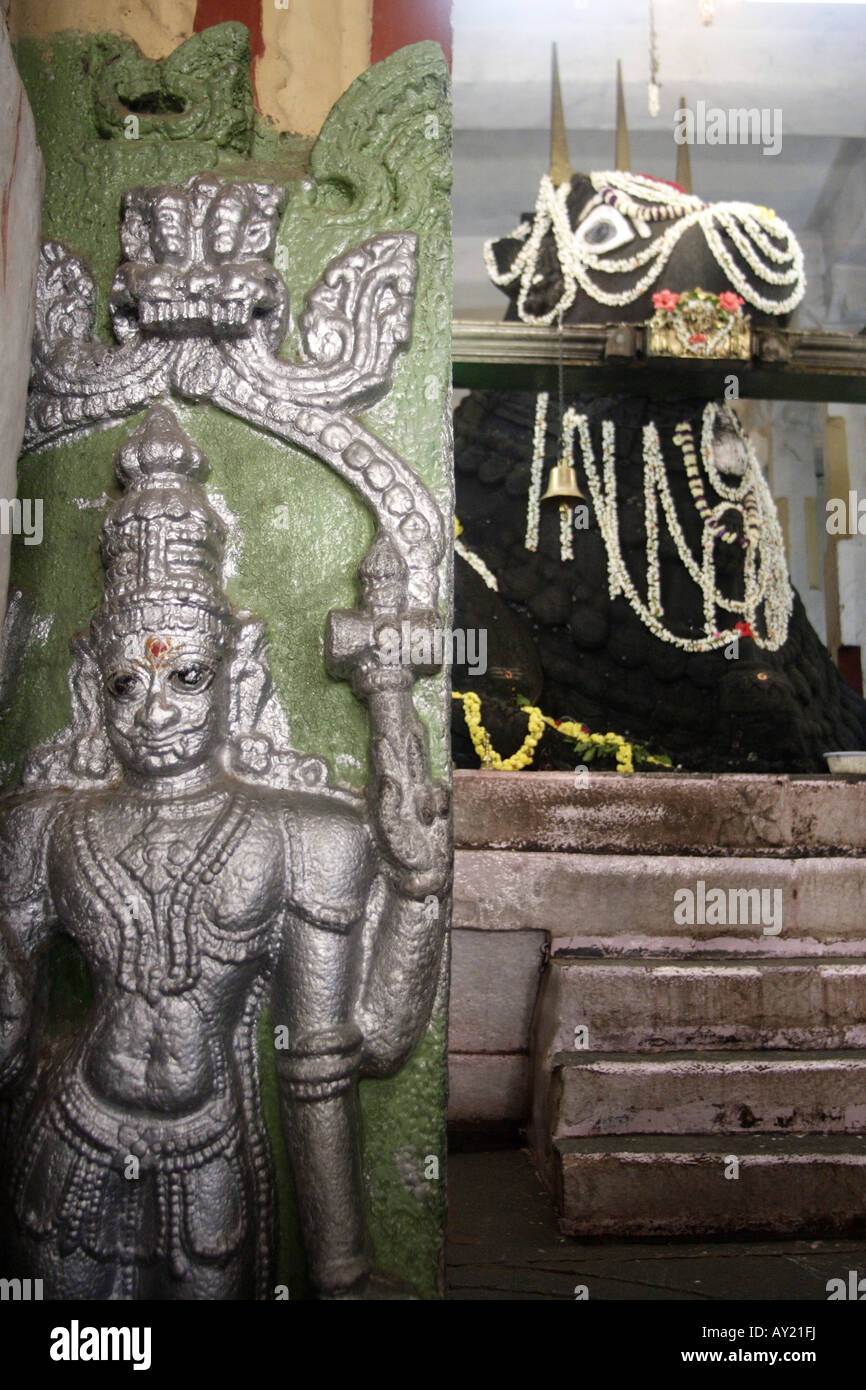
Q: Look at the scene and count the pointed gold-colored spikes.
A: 3